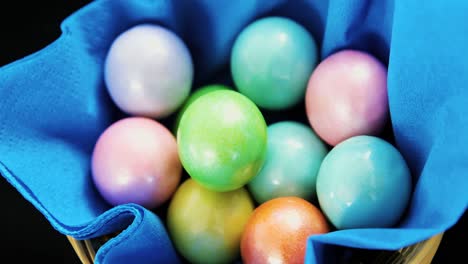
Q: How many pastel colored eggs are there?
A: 10